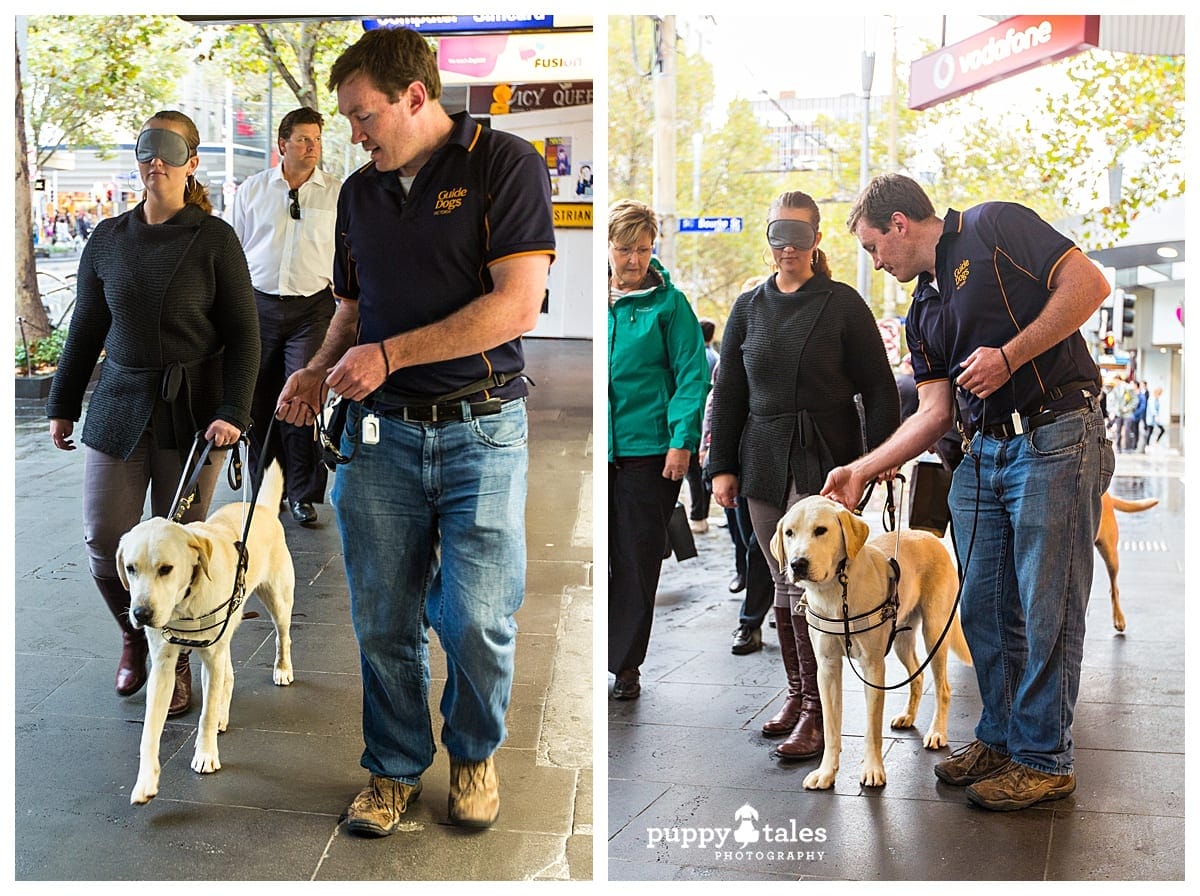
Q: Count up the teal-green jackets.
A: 1